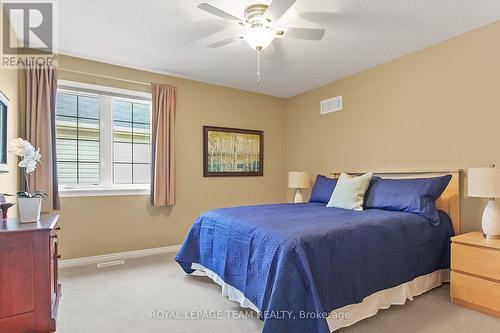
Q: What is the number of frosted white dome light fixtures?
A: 1